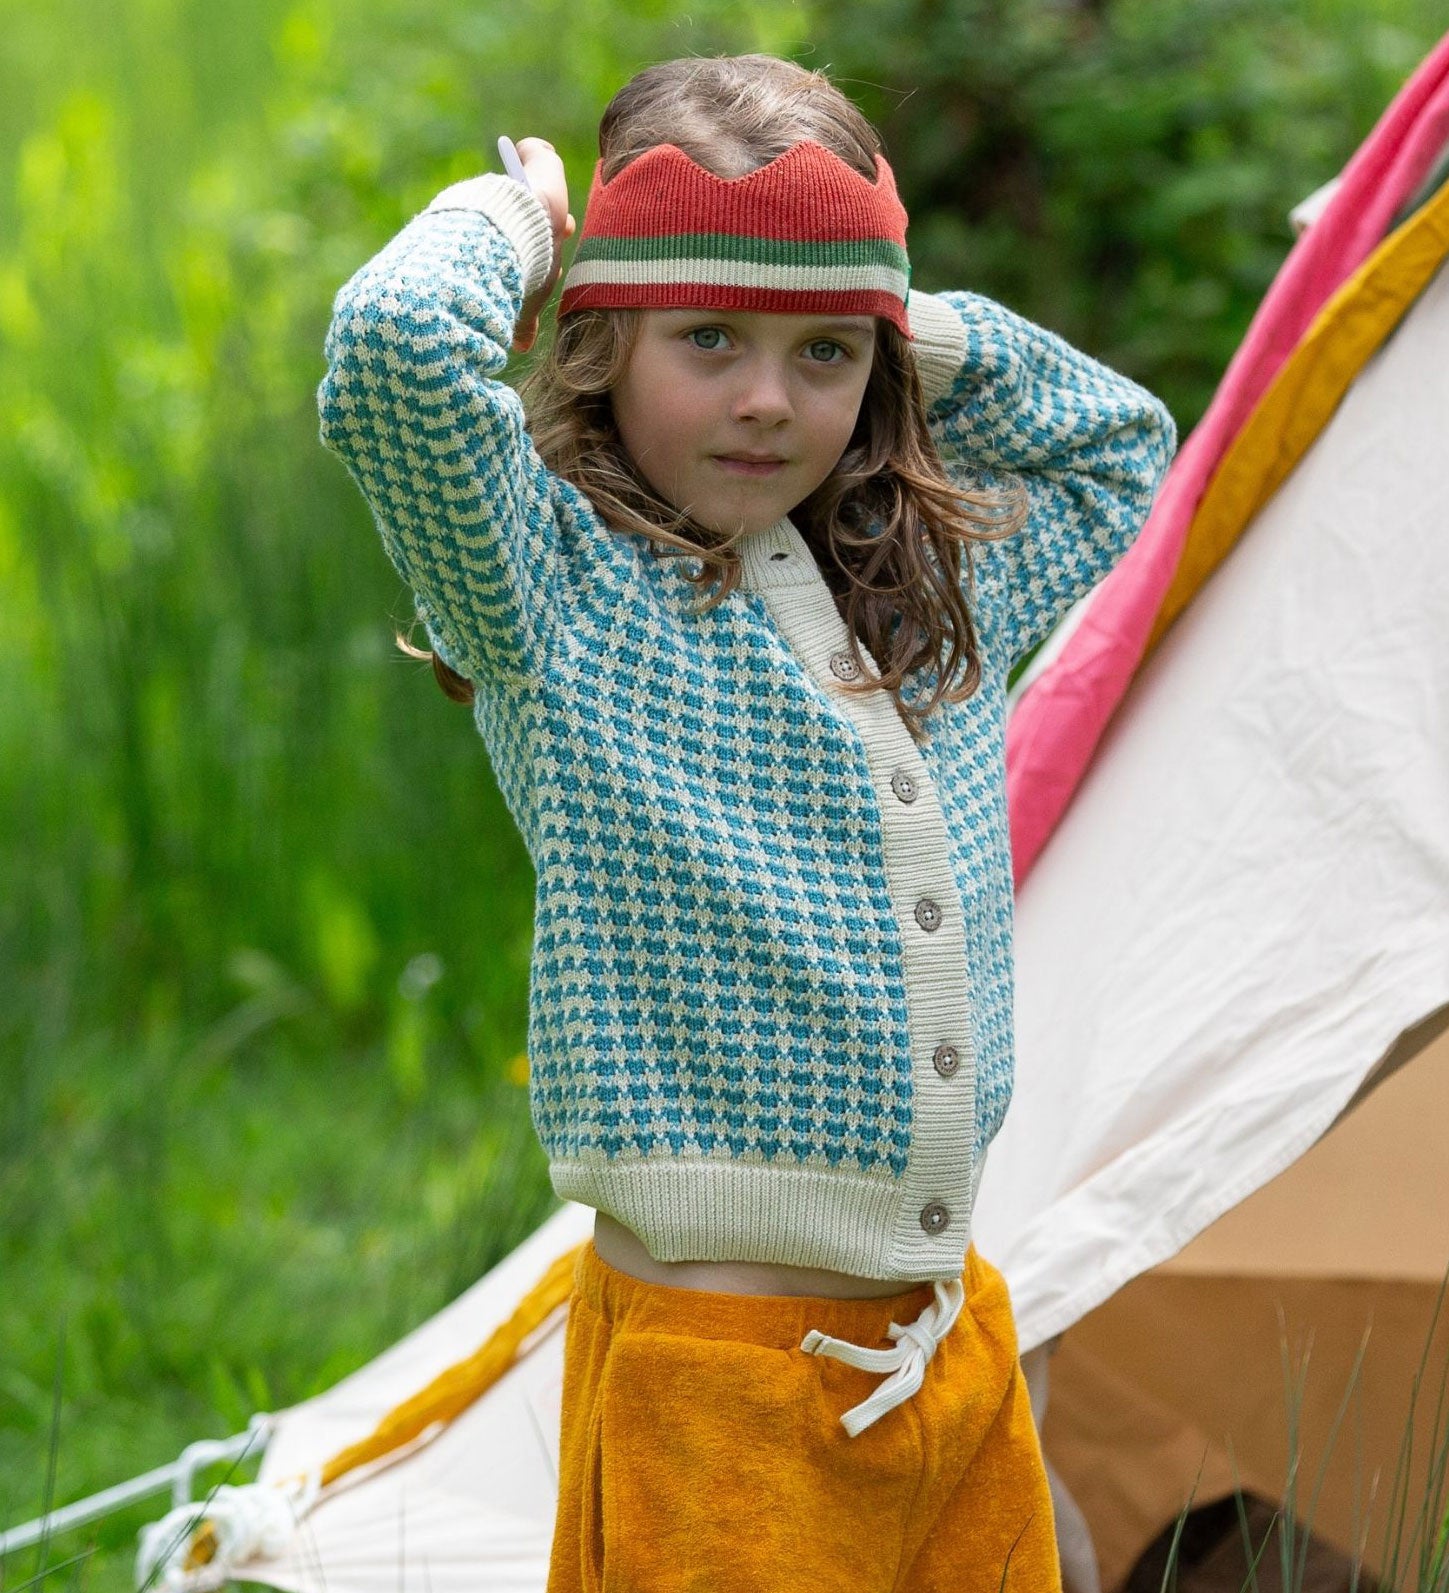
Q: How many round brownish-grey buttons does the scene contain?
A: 5